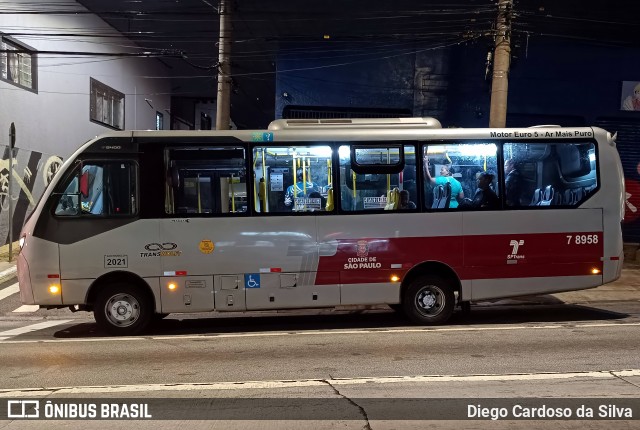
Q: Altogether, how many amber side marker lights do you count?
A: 4